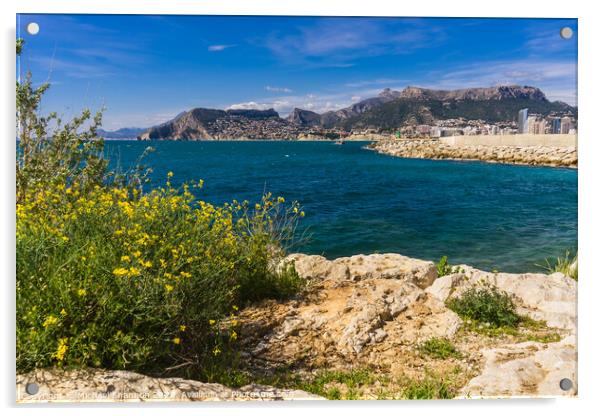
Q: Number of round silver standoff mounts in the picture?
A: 4